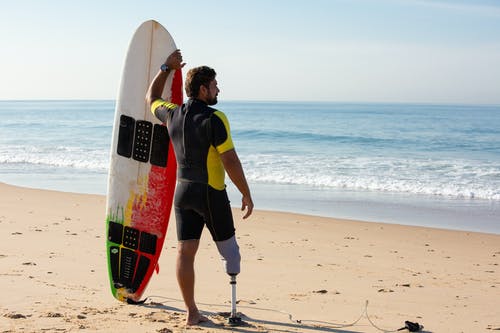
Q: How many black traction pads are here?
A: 9